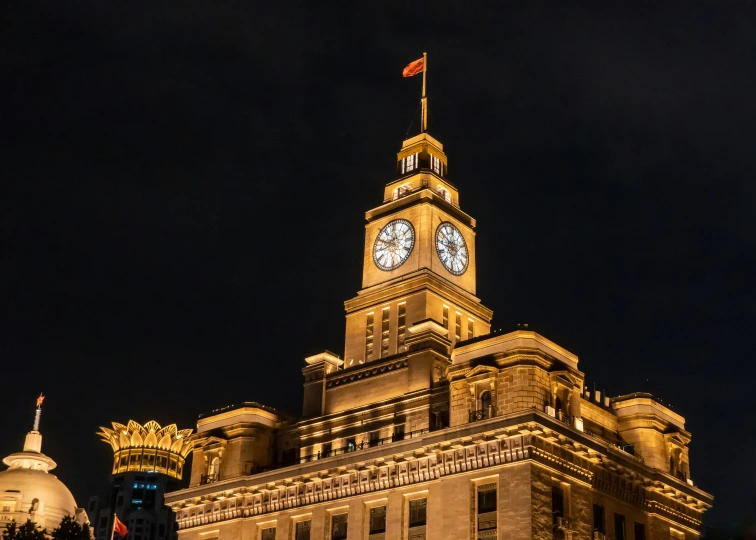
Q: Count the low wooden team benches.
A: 0